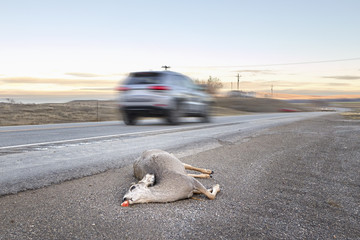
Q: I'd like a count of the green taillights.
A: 0